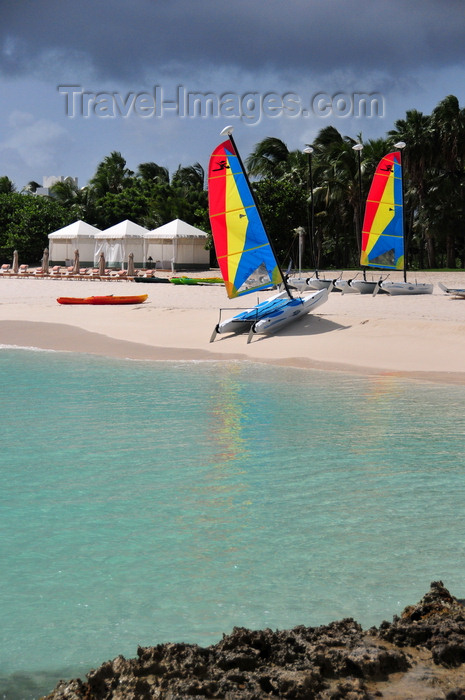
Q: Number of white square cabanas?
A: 3